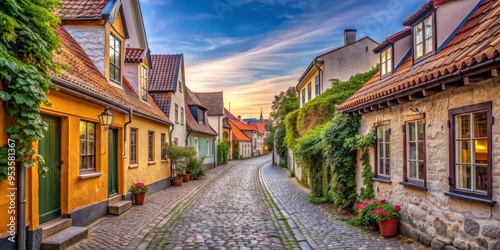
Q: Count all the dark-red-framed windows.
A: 3